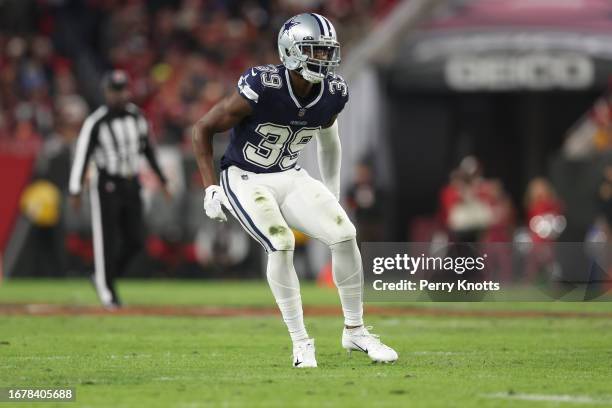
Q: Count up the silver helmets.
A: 1